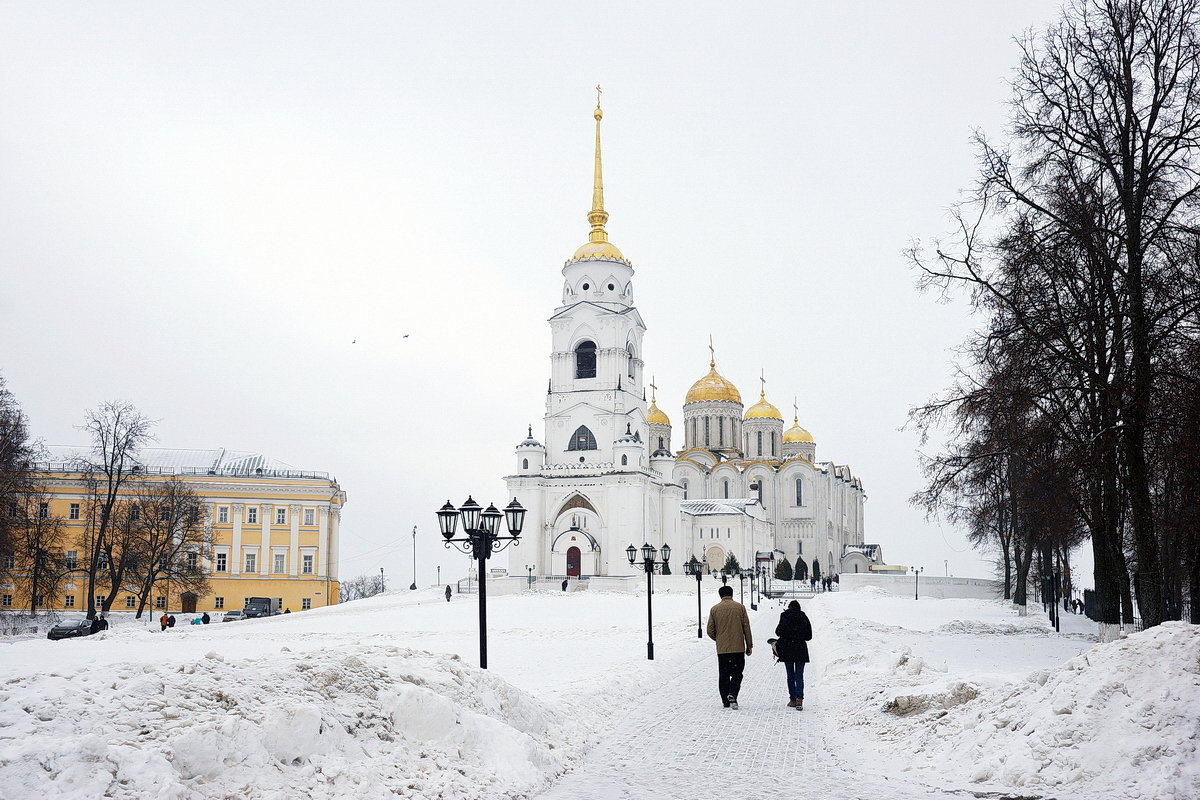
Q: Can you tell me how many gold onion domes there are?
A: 4